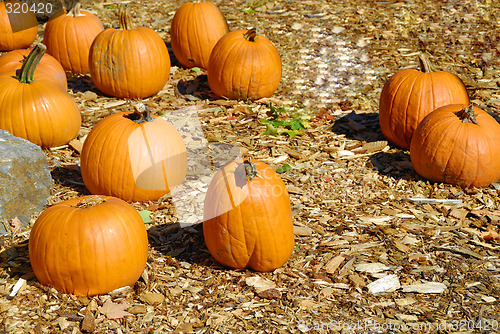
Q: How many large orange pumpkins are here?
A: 12